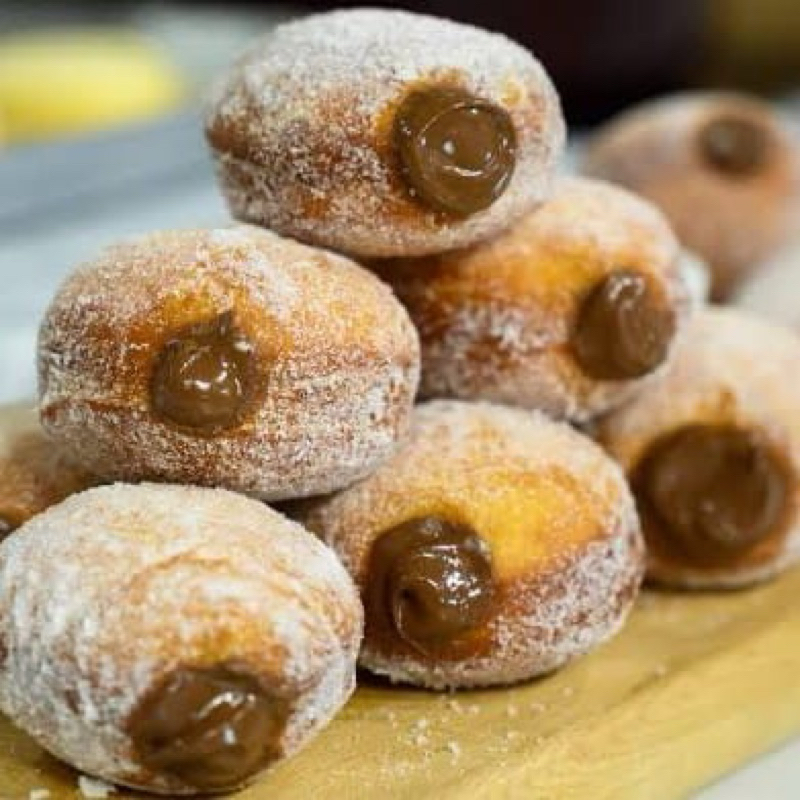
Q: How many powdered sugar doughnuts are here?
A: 8